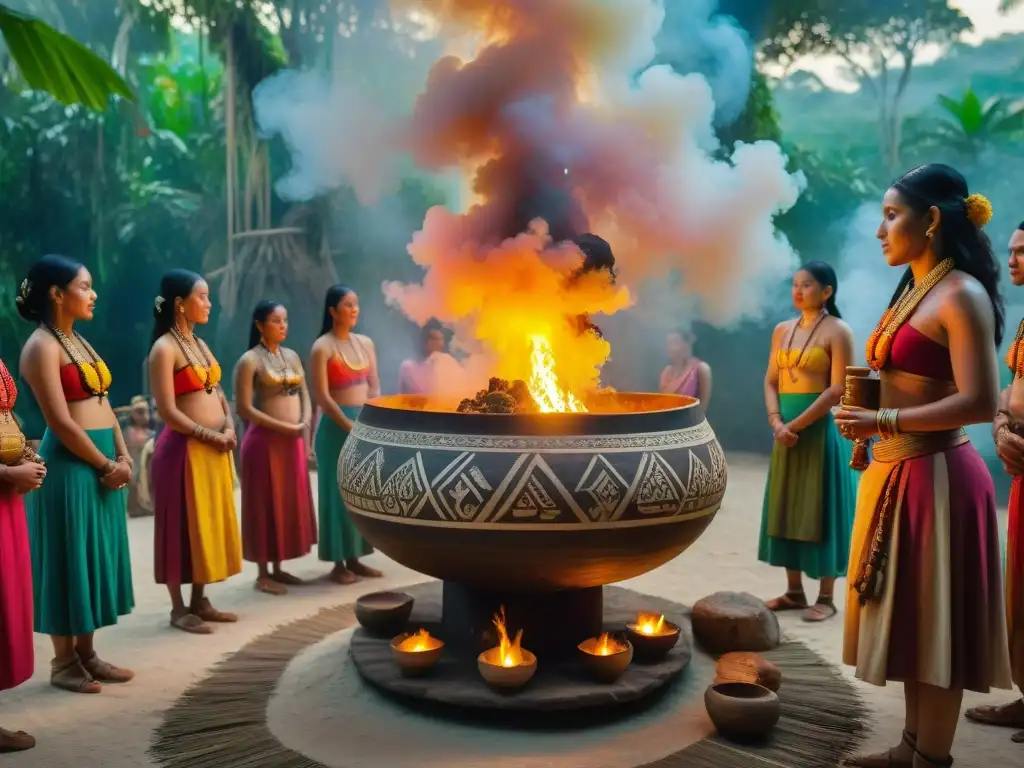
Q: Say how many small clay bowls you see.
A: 6